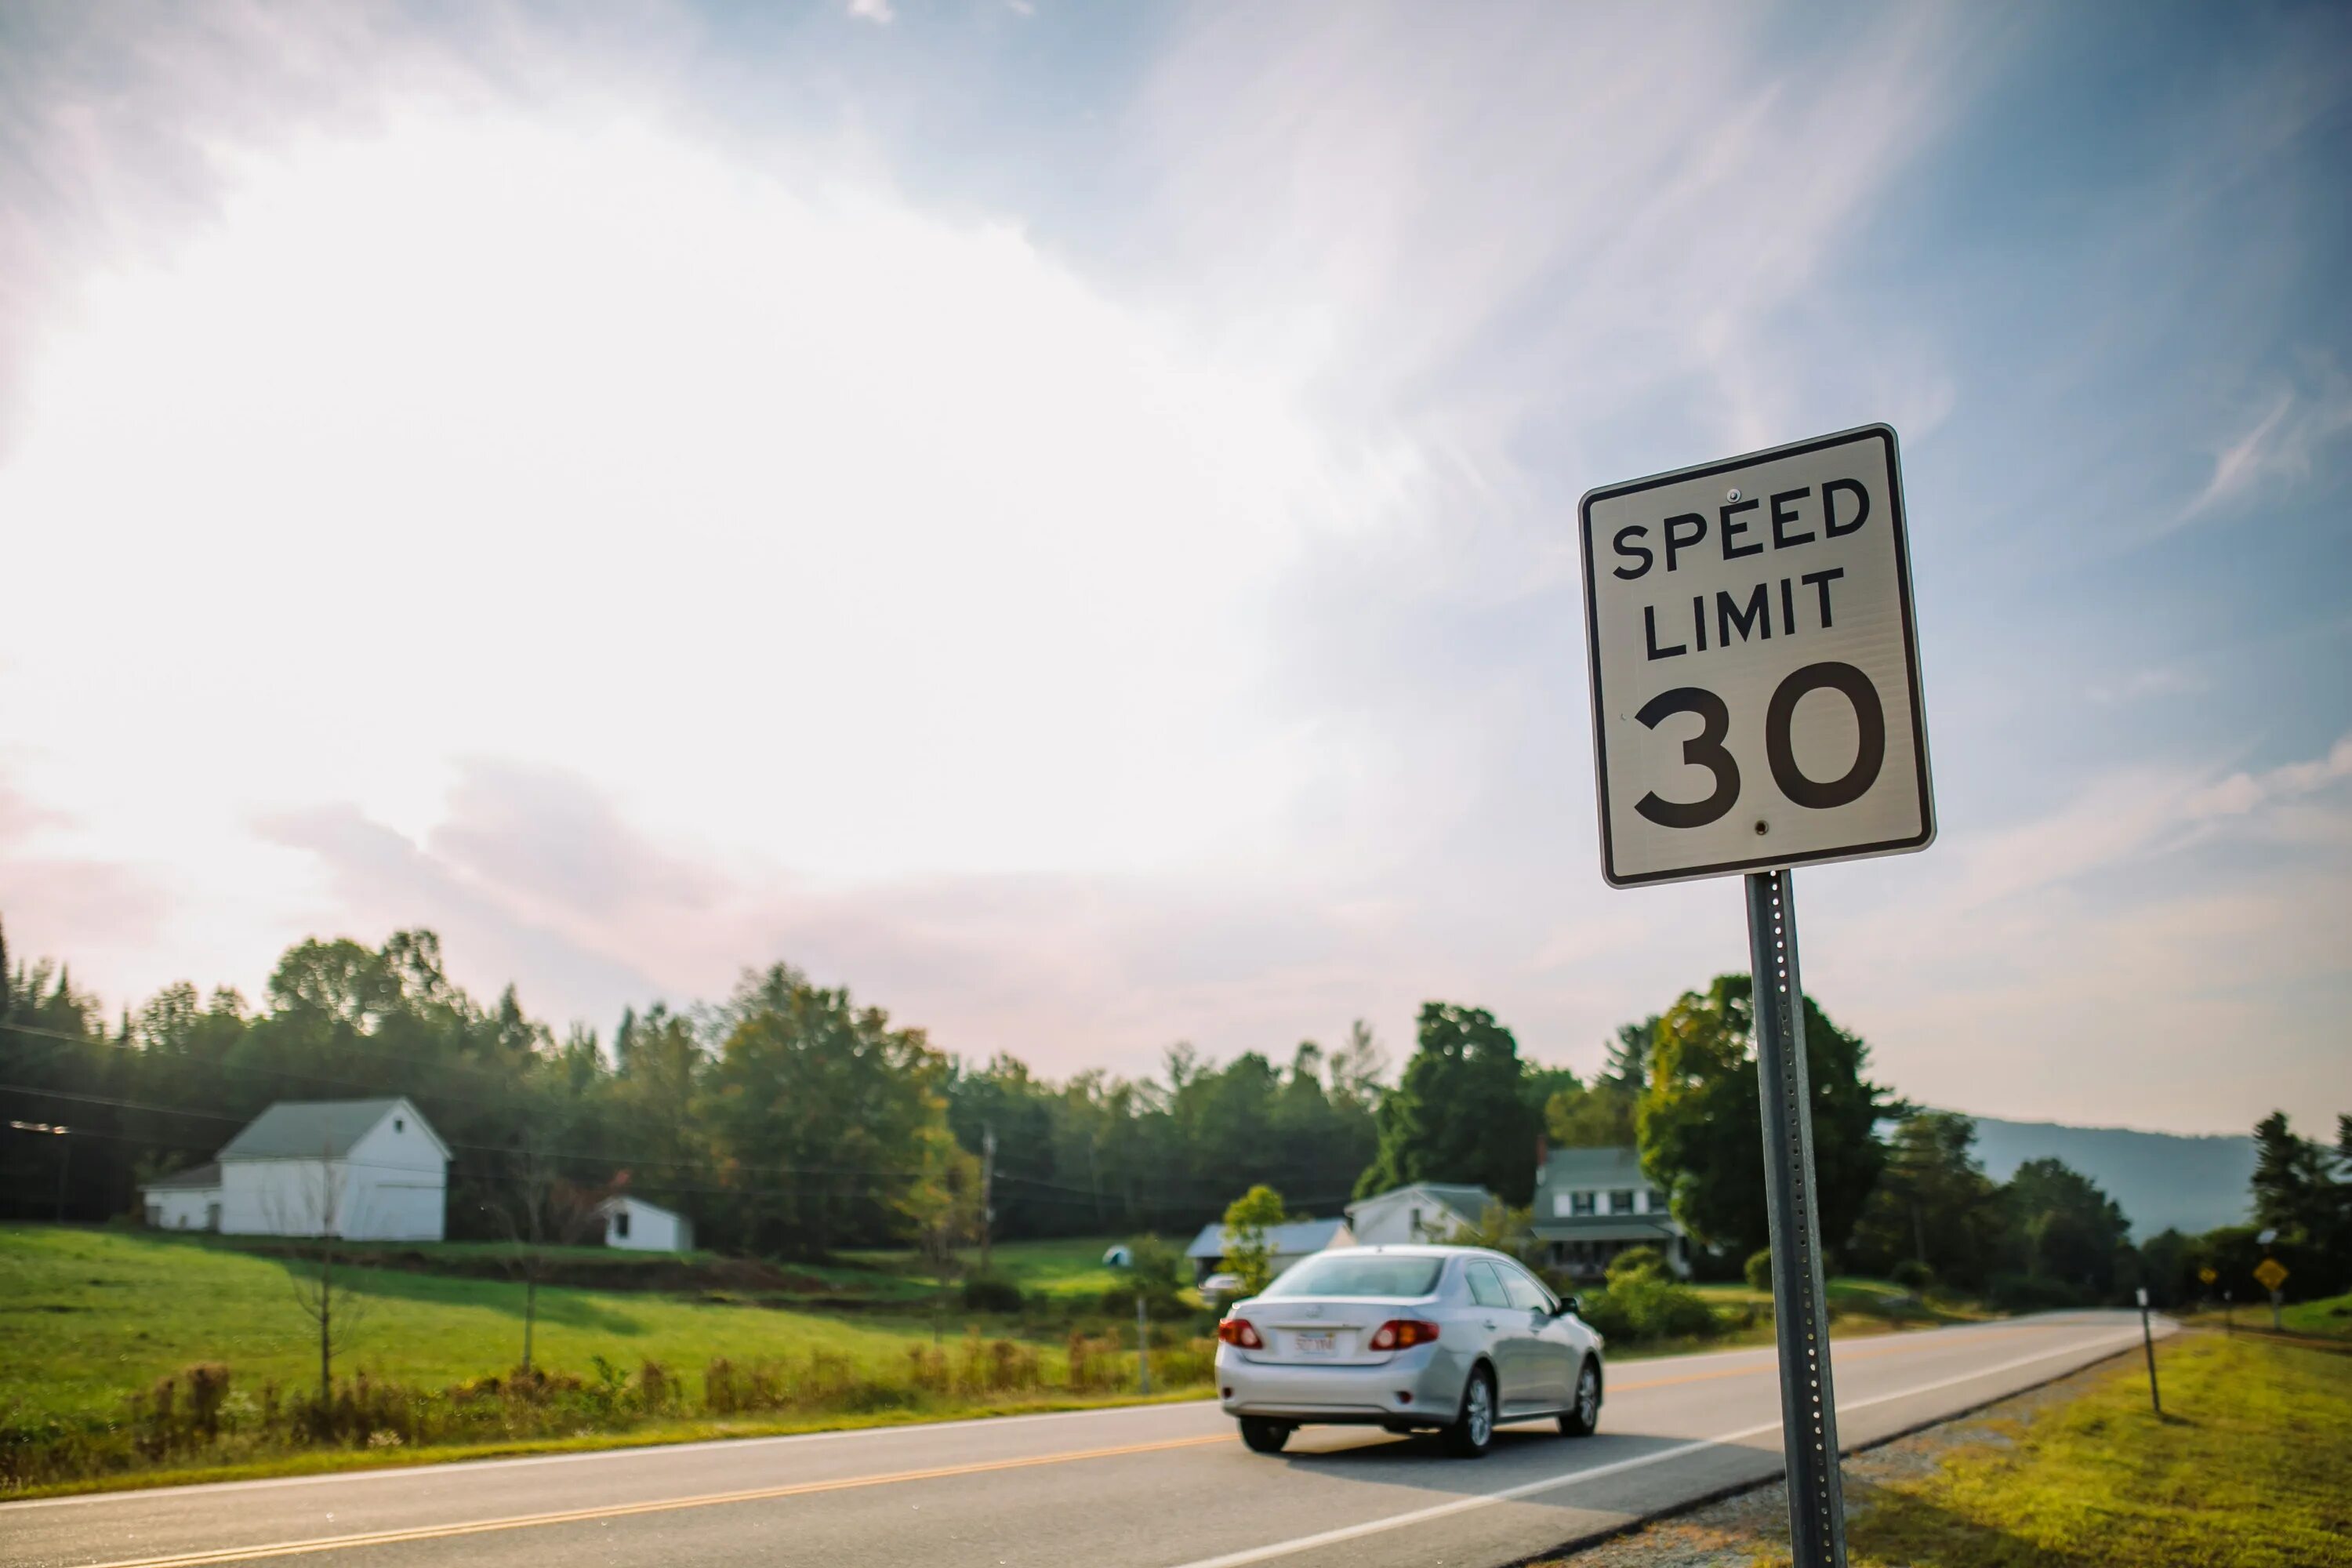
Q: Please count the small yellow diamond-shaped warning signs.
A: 2